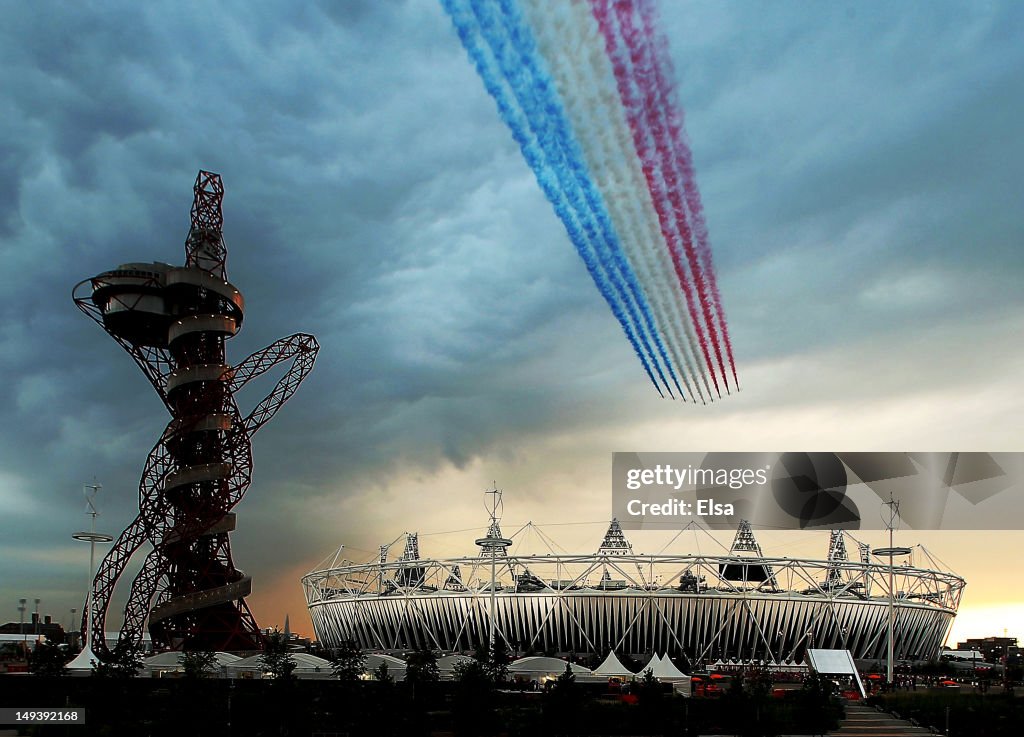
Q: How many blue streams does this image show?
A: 3